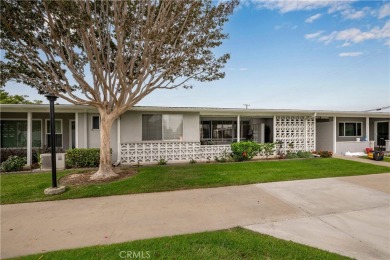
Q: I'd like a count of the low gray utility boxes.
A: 1